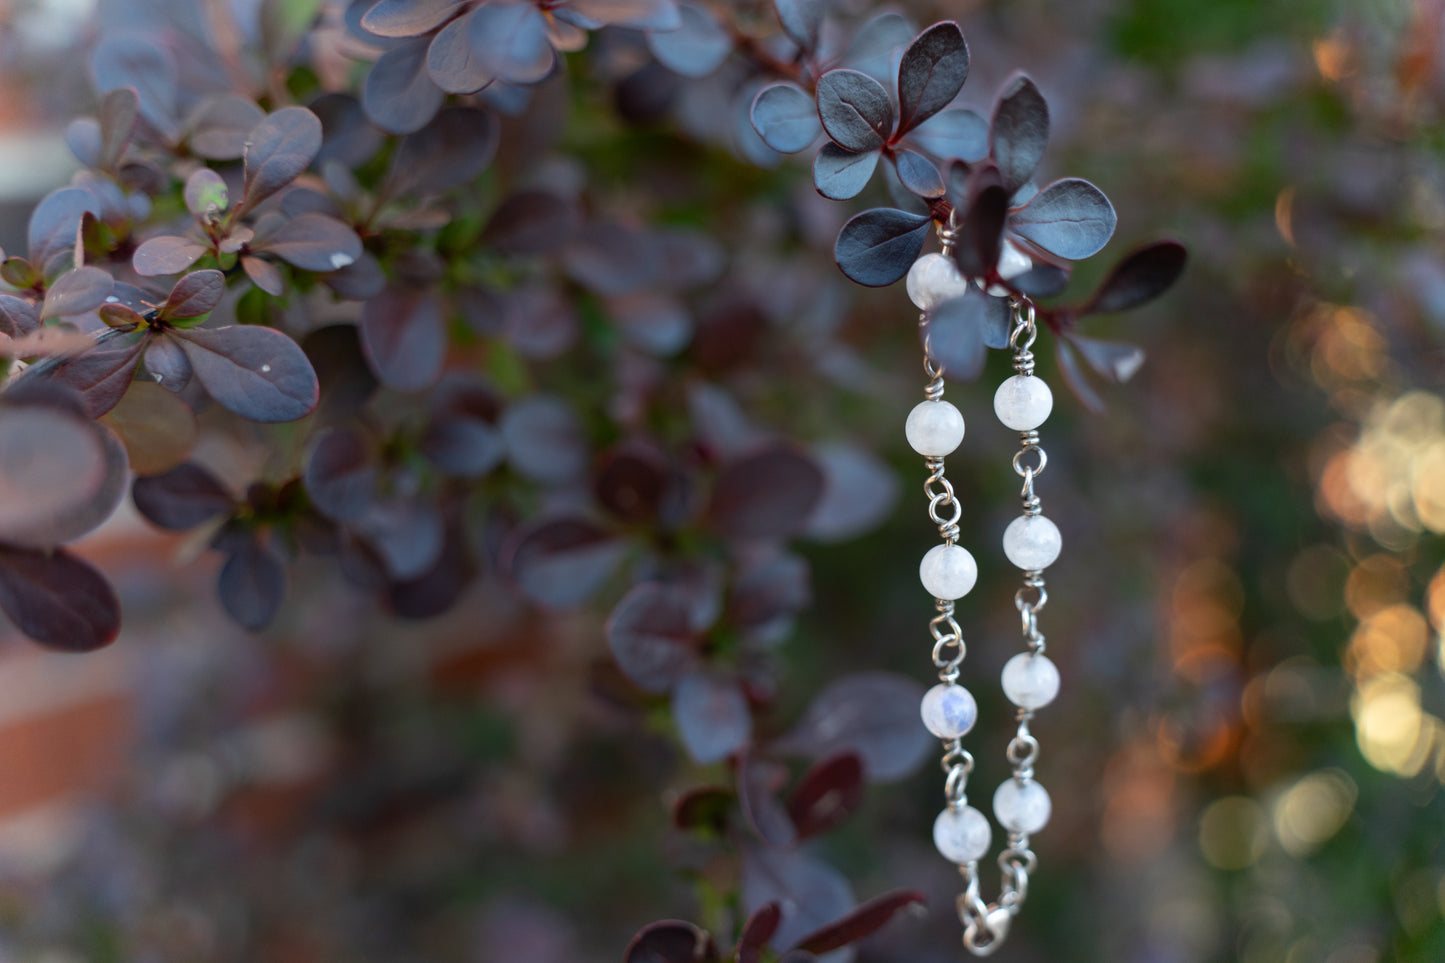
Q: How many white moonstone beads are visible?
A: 10